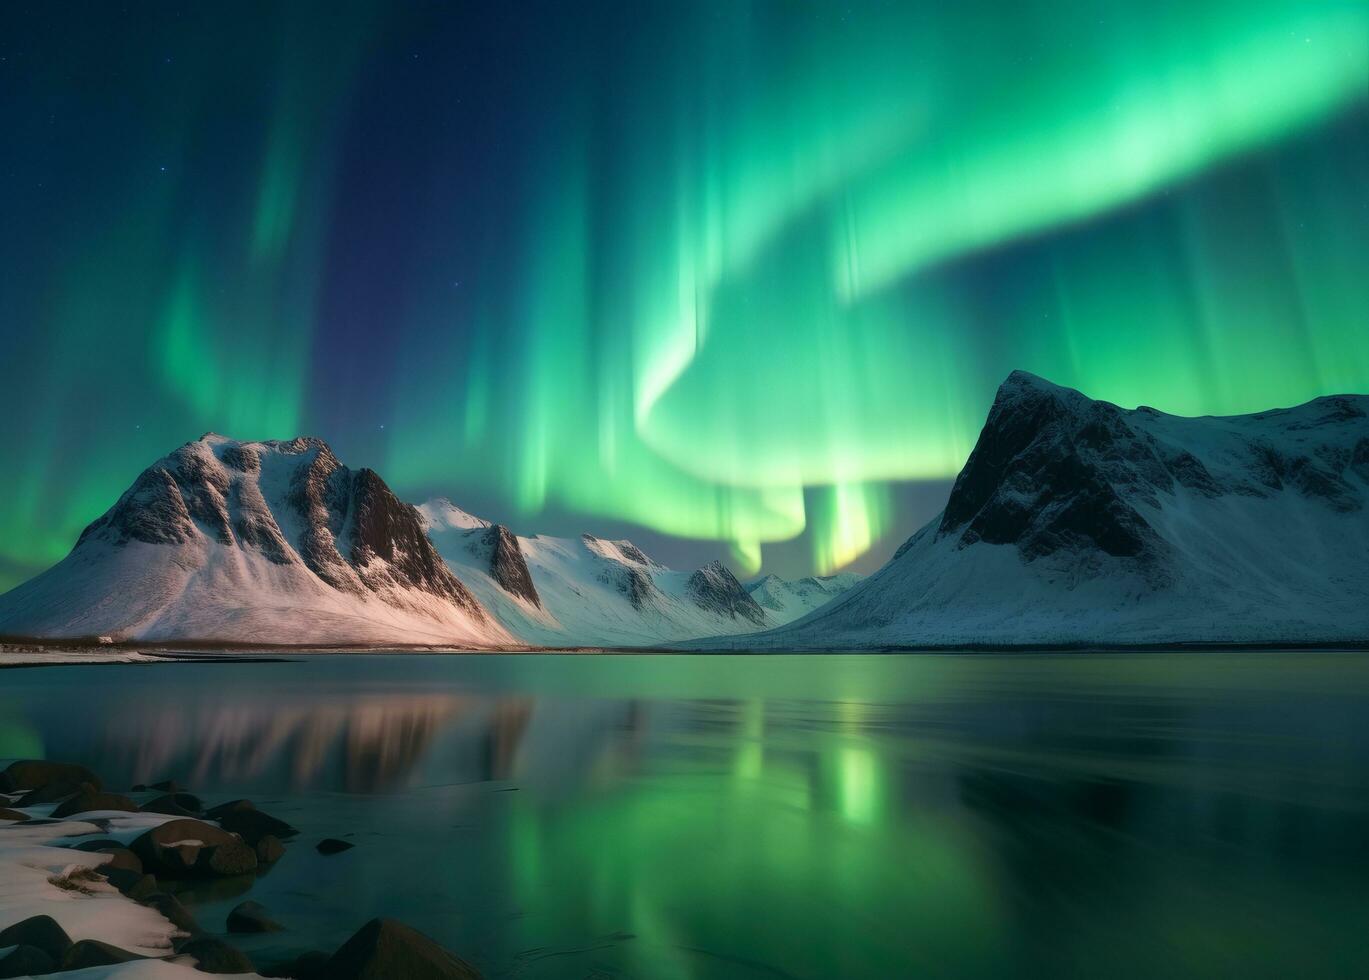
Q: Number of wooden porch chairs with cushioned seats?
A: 0